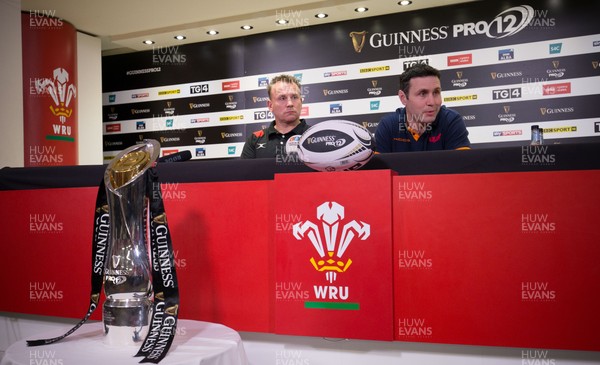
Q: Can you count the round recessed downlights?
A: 8